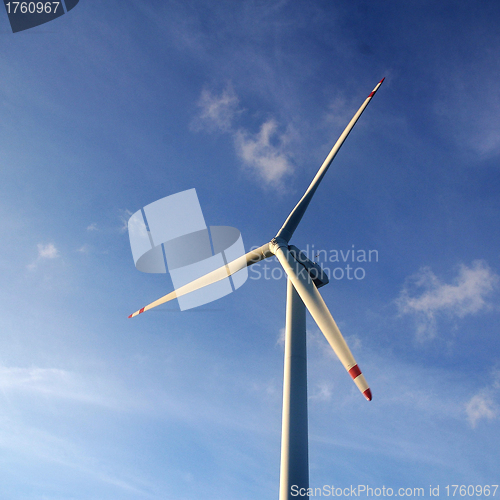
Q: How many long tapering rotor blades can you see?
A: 3